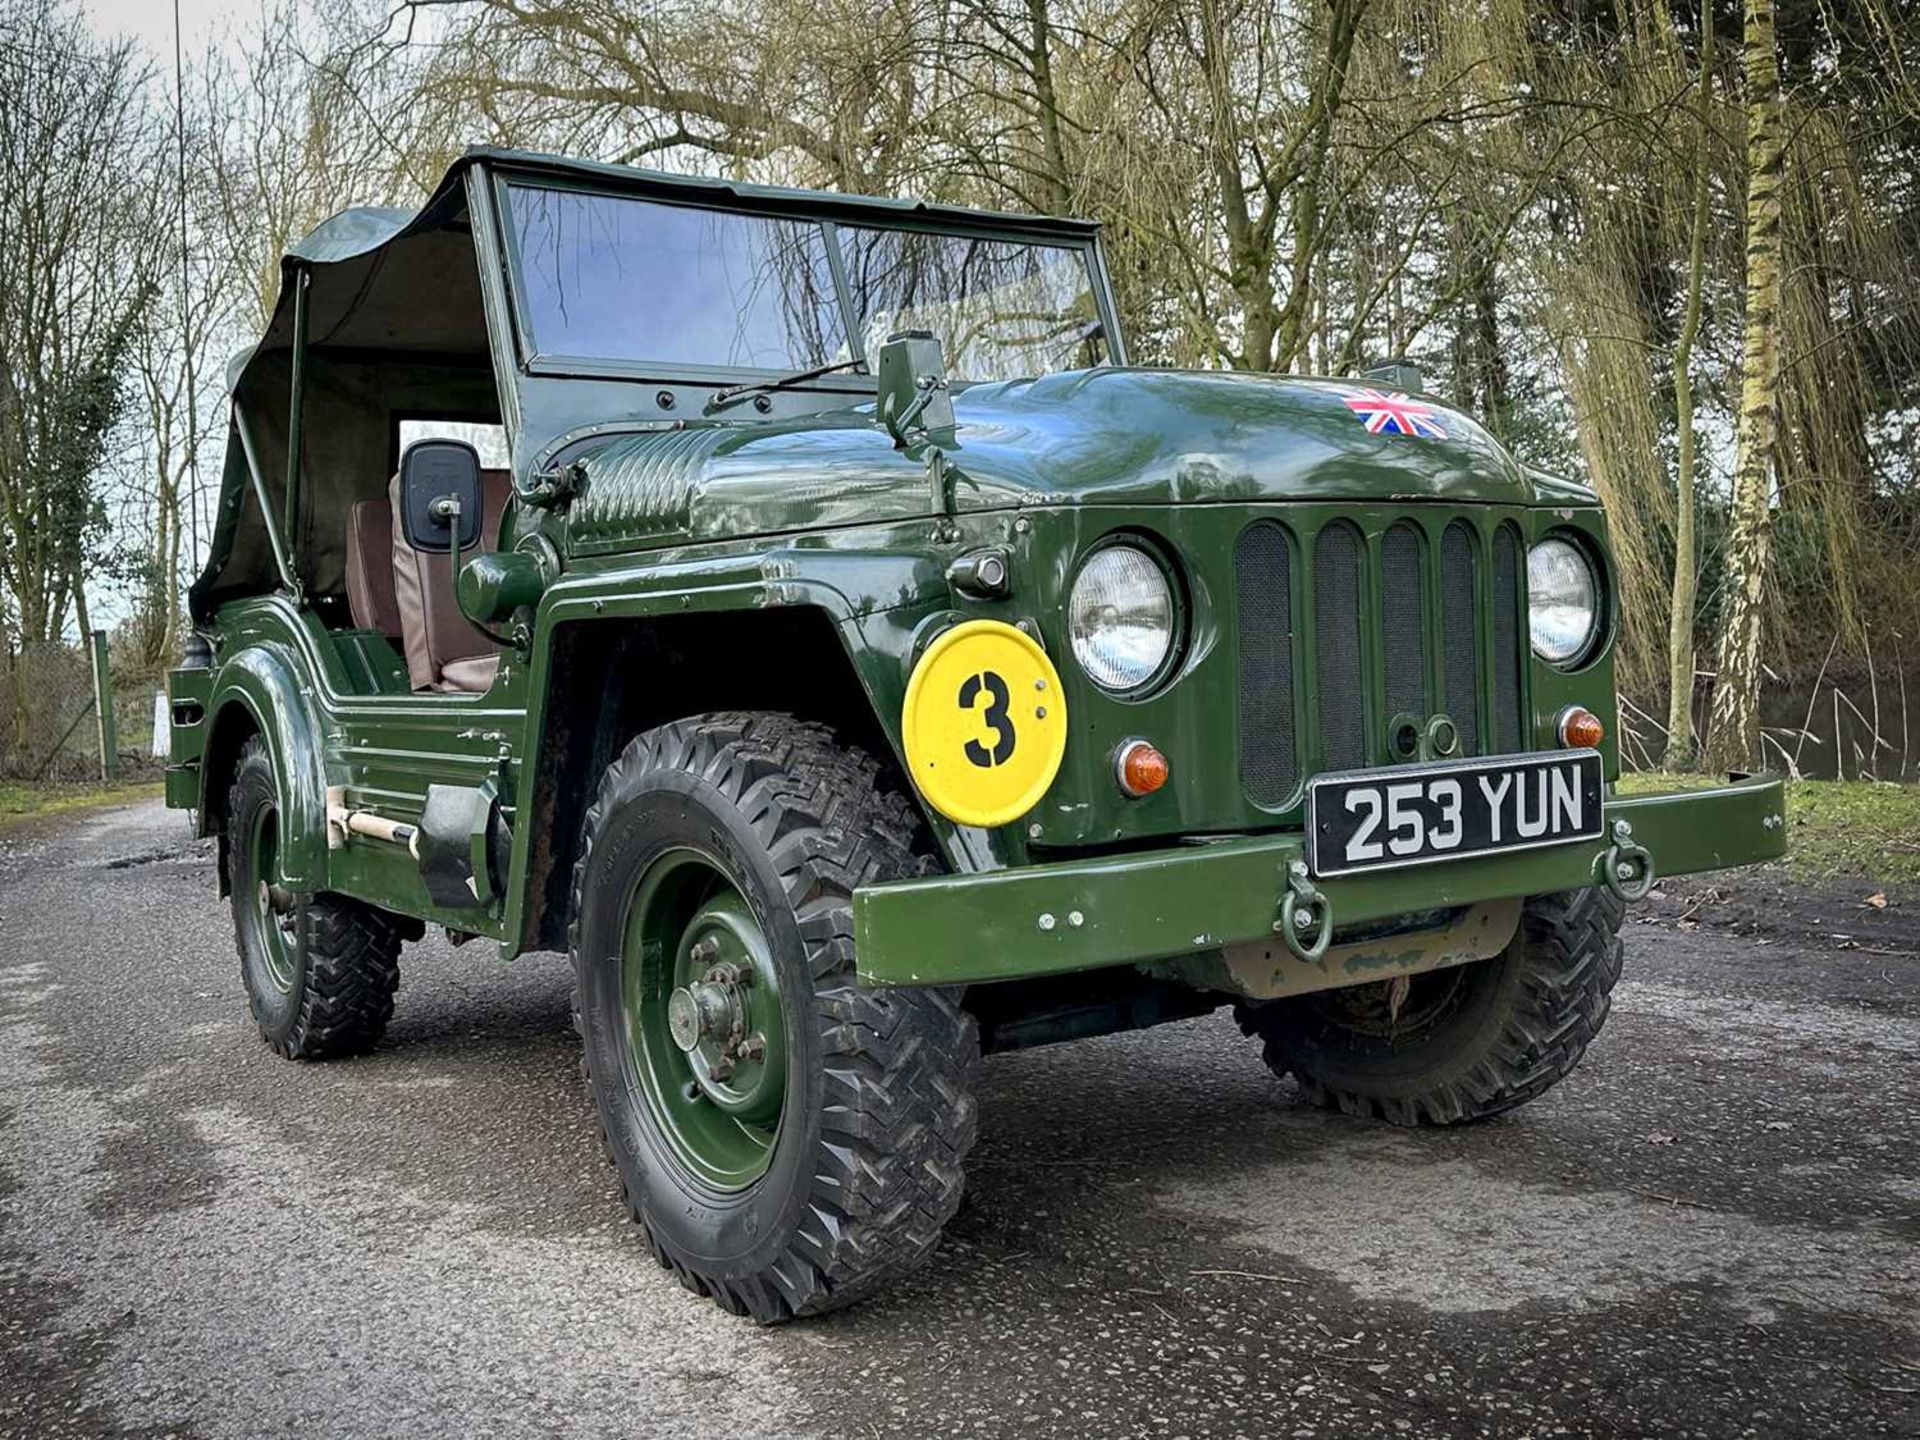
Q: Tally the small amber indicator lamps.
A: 2